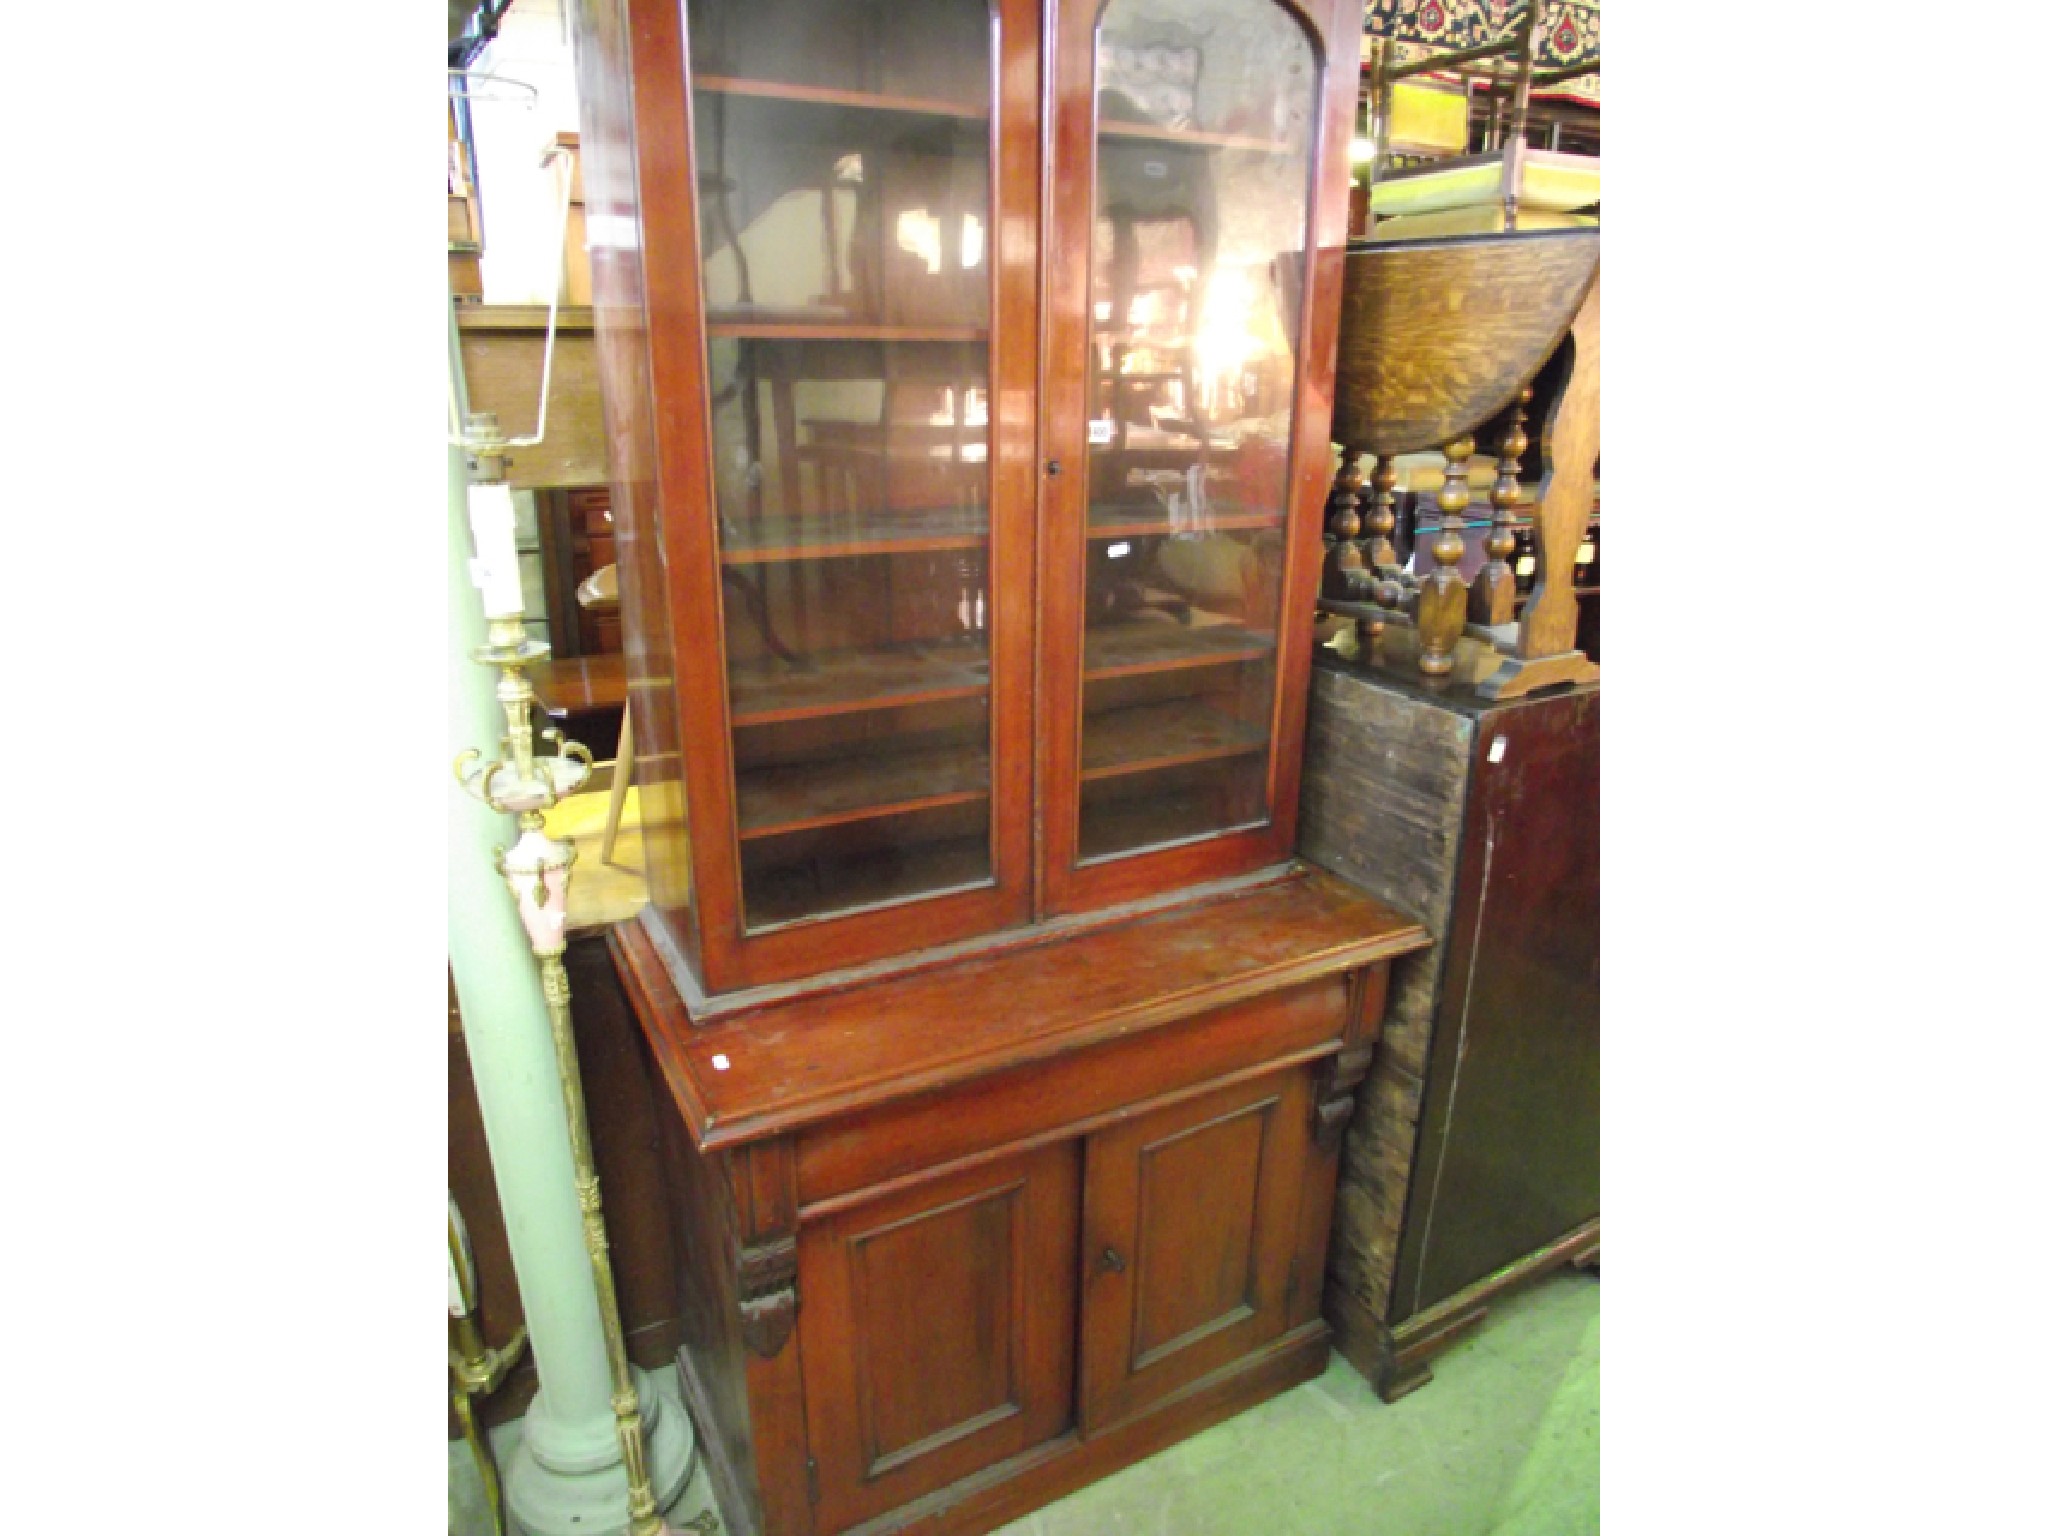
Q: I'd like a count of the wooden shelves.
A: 5